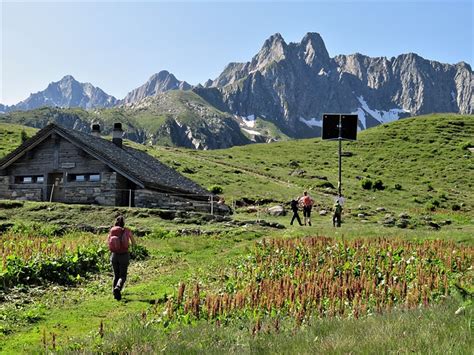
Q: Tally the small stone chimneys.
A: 2